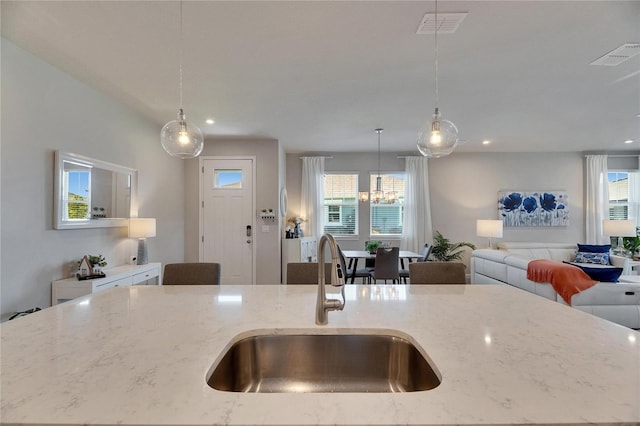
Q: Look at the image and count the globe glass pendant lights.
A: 2